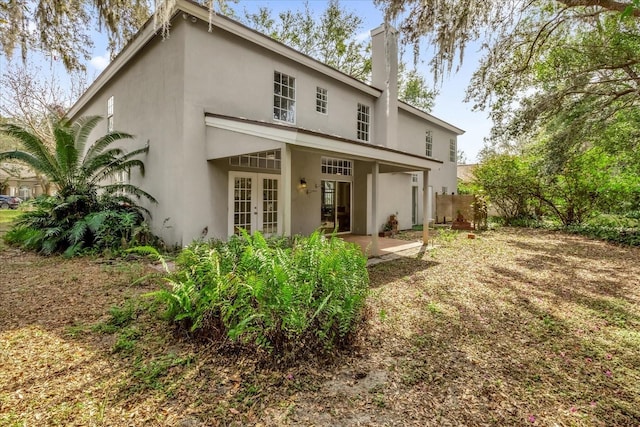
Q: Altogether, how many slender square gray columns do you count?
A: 3